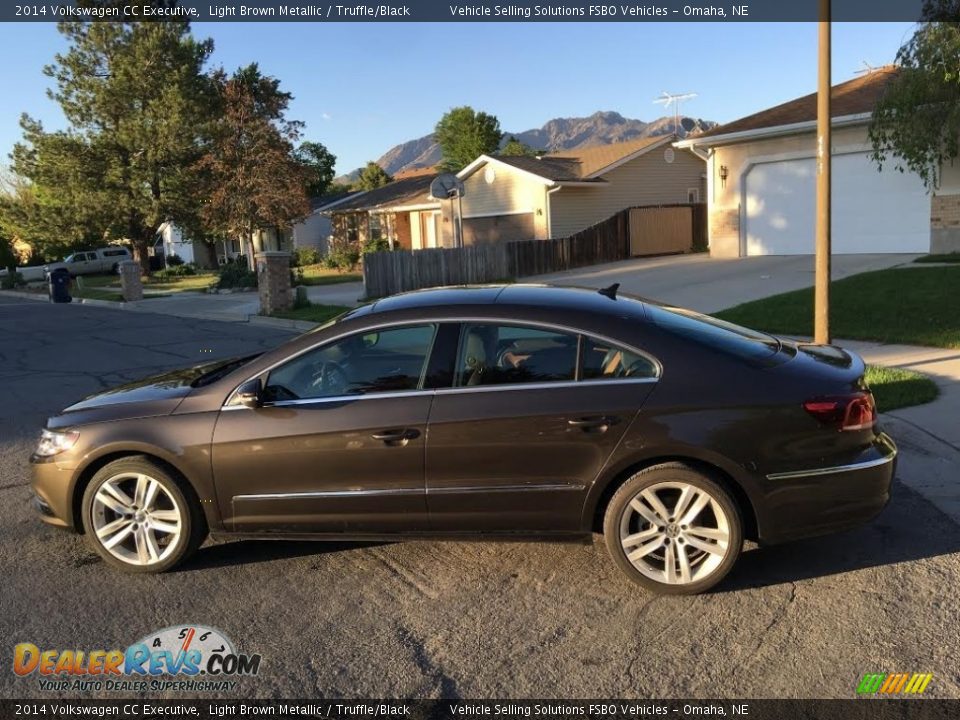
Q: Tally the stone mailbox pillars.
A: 2